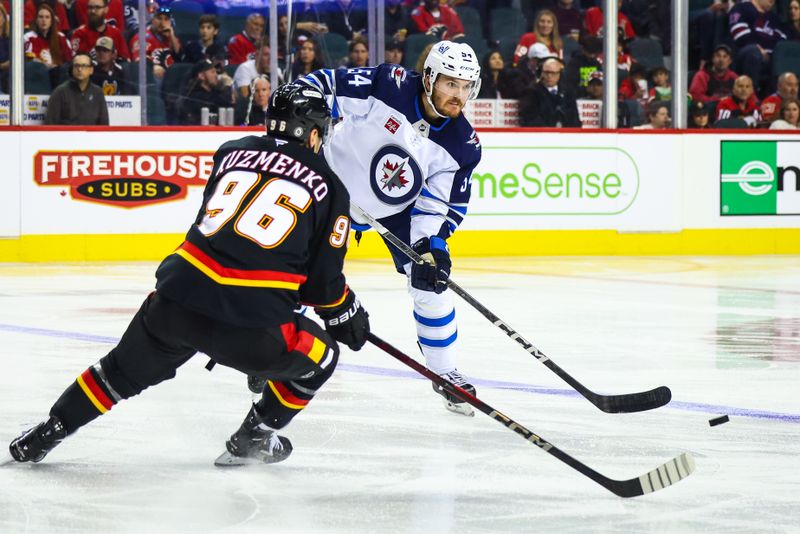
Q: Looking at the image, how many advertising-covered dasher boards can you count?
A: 3